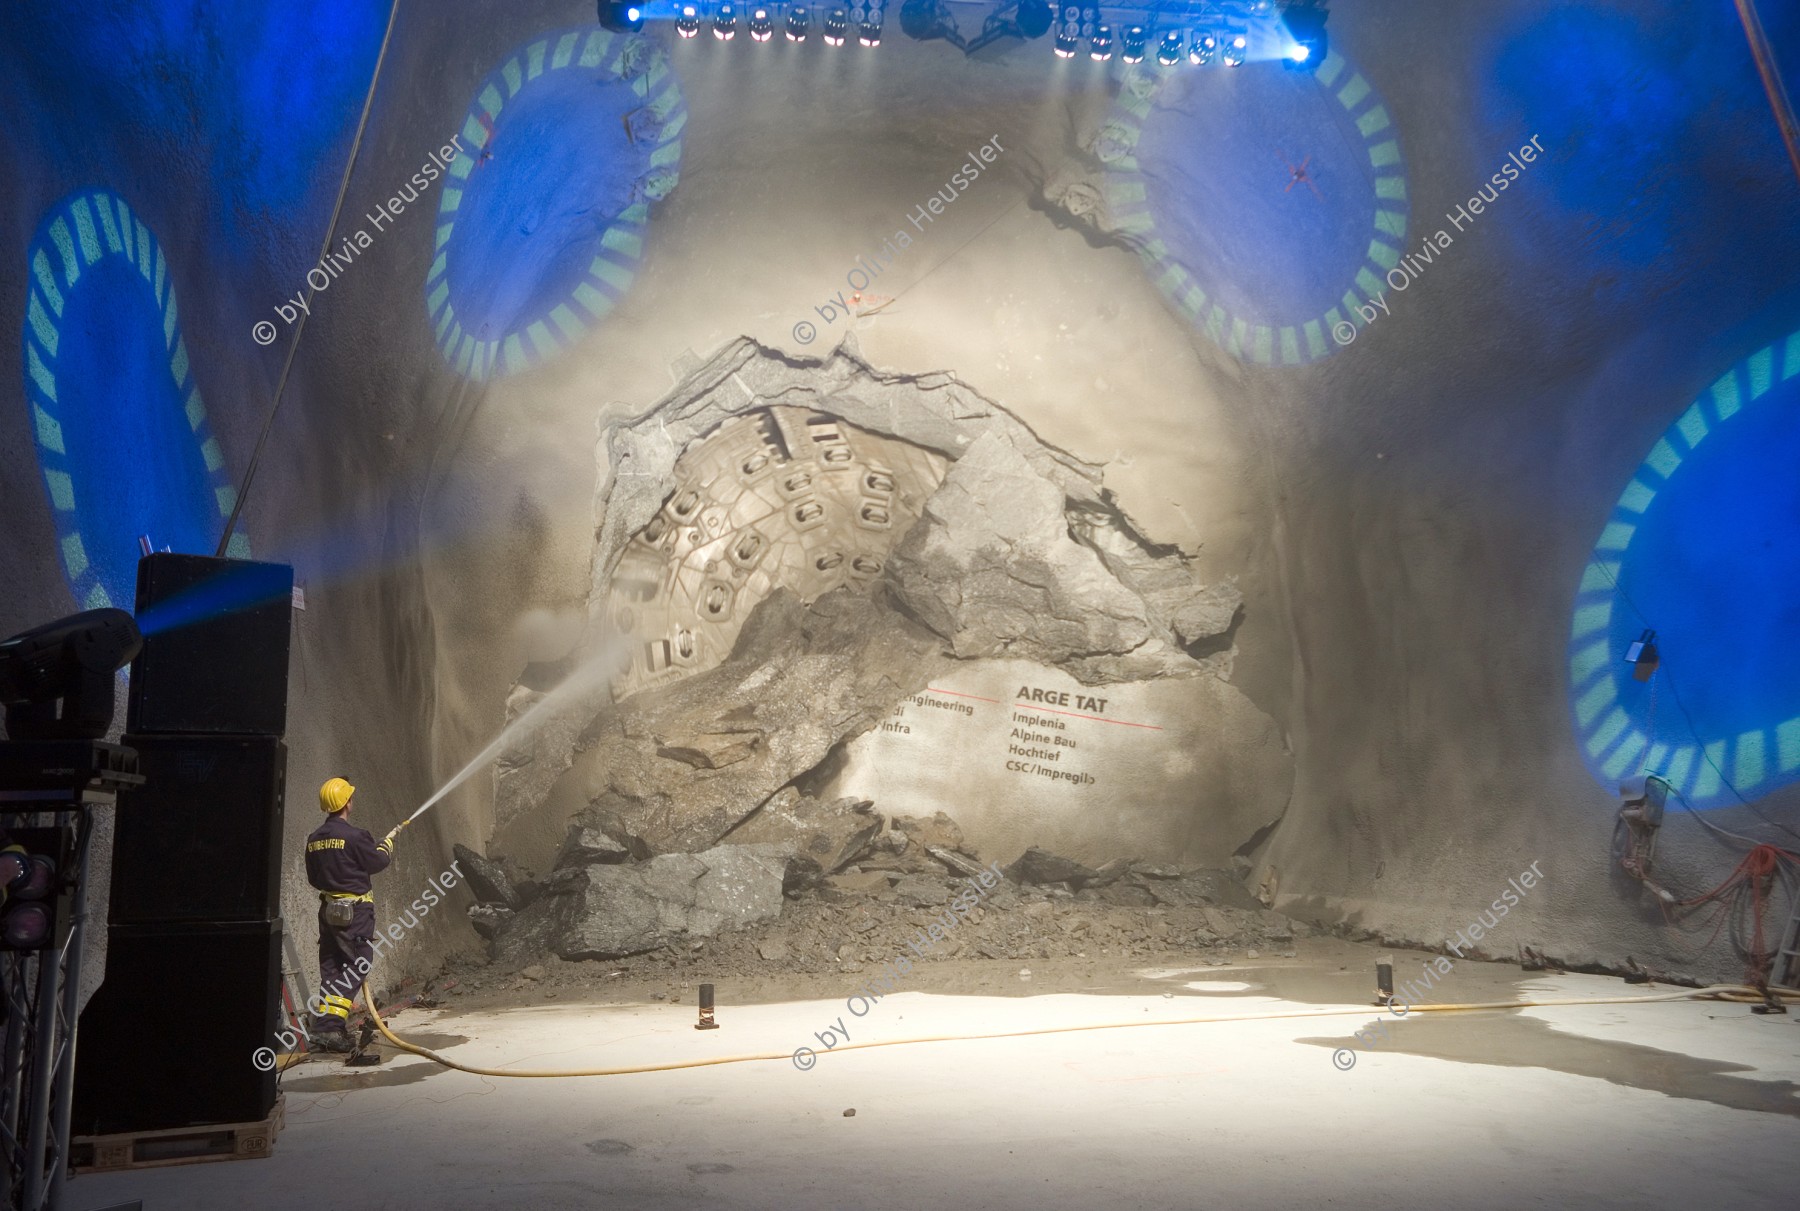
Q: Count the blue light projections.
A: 4